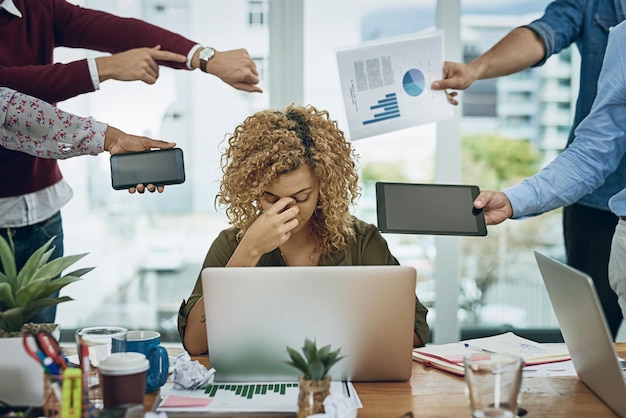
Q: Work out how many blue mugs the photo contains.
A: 1